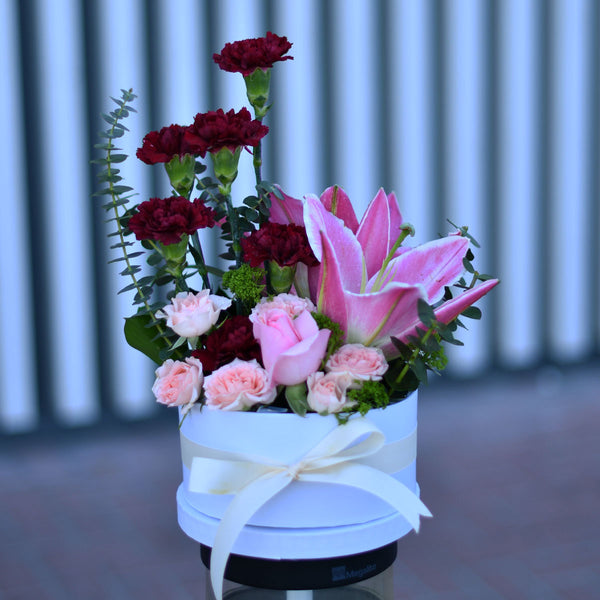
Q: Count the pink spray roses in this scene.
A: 6